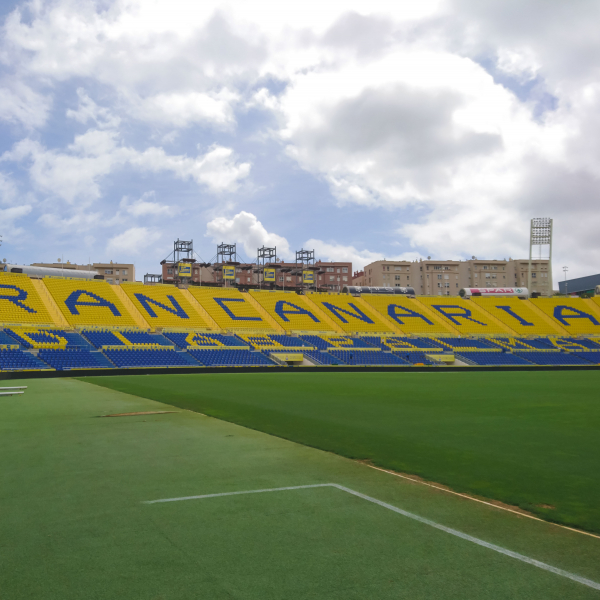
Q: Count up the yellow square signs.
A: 4